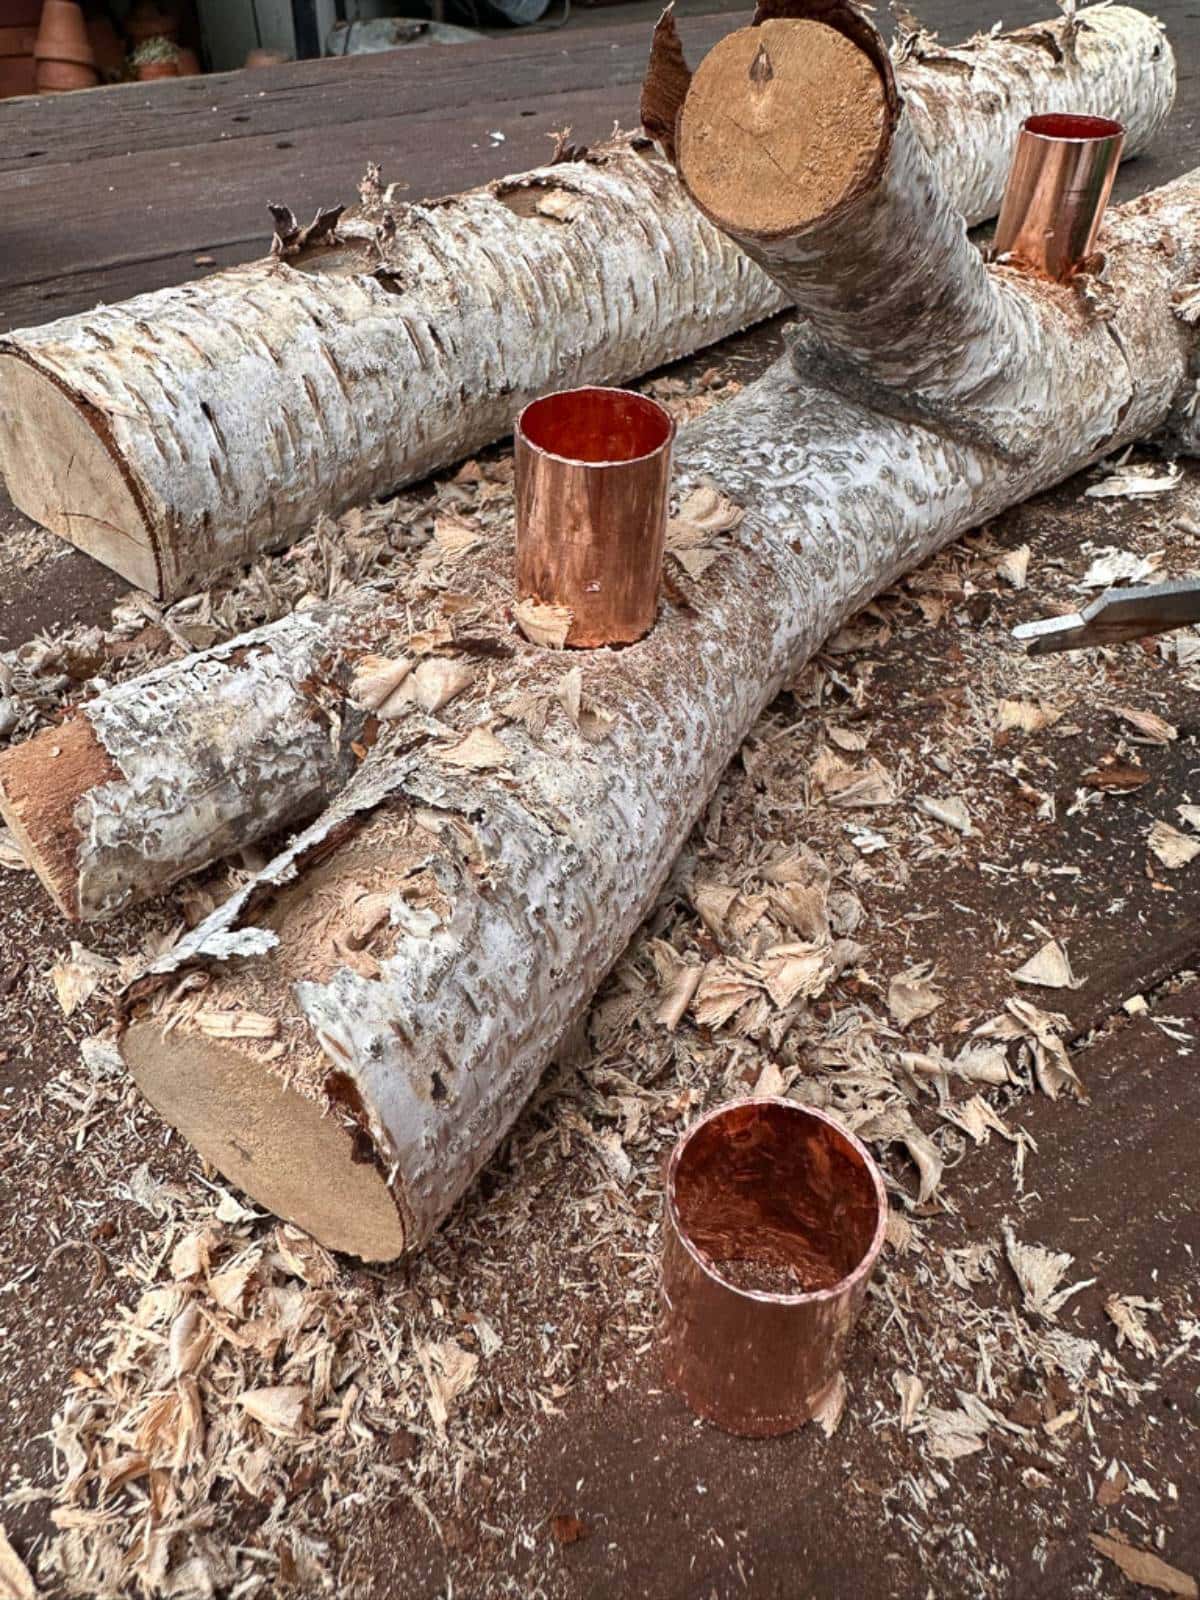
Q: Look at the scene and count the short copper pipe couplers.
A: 3